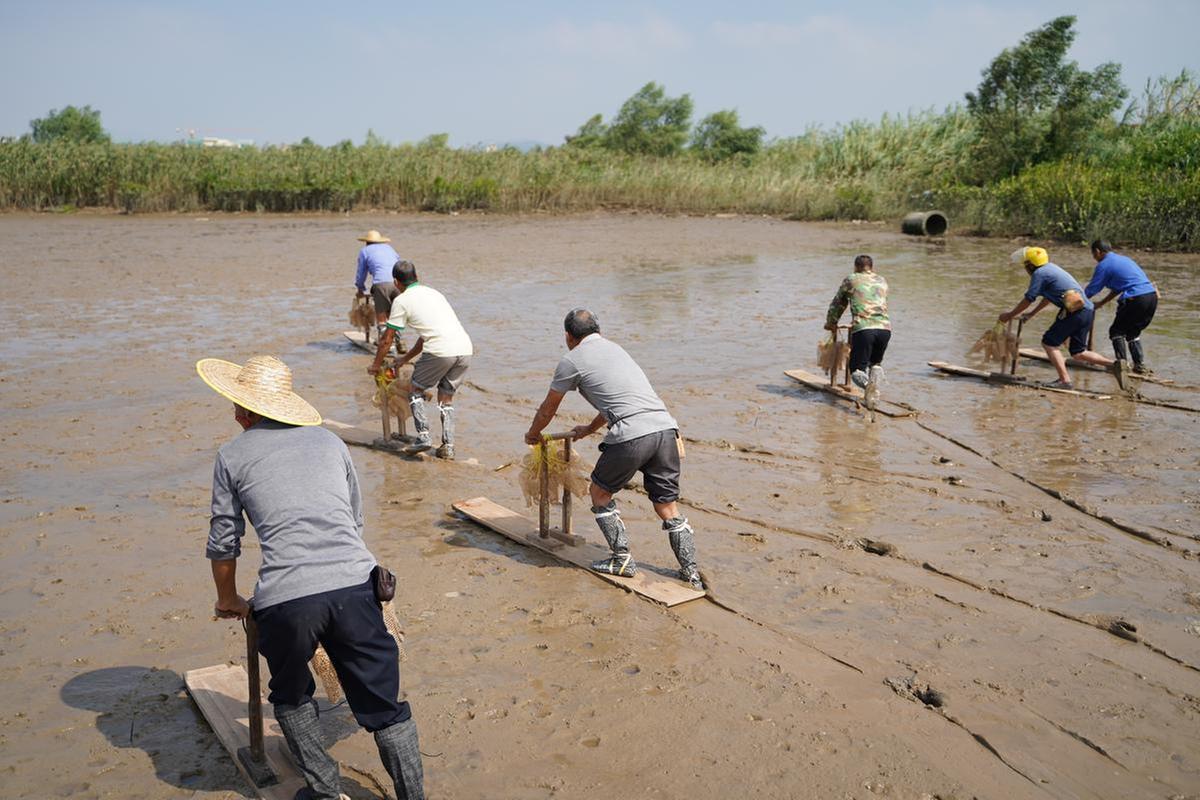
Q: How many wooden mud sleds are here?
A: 7